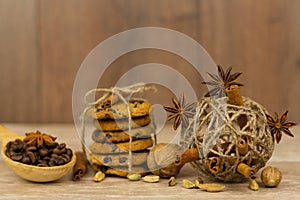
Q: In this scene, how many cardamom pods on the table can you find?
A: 8